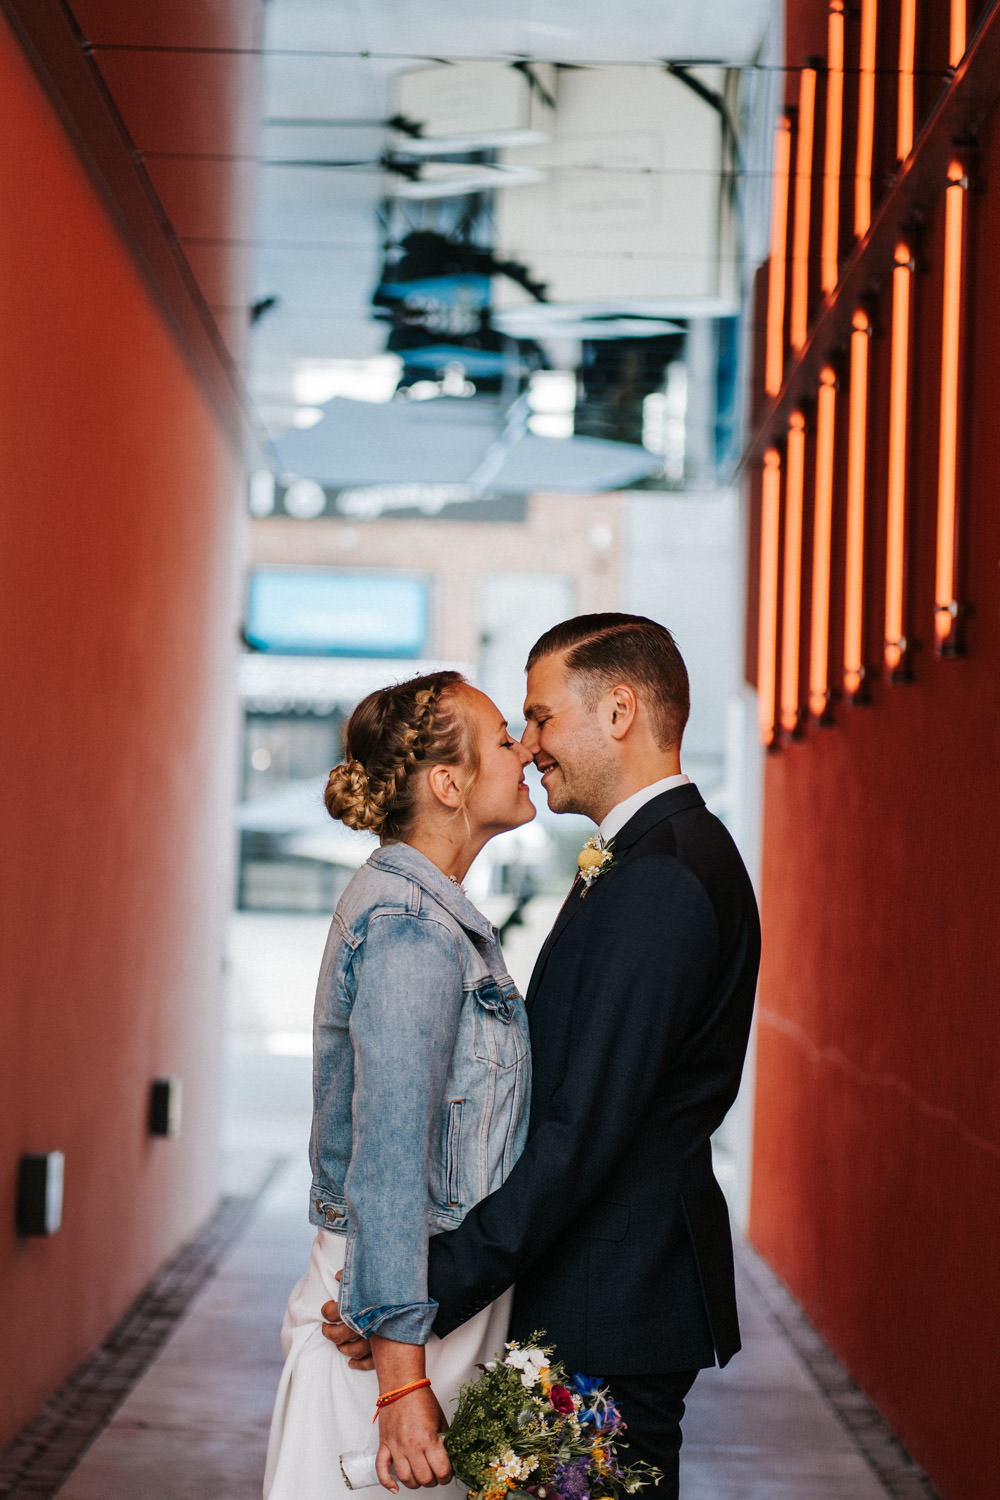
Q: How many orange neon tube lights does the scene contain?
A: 12